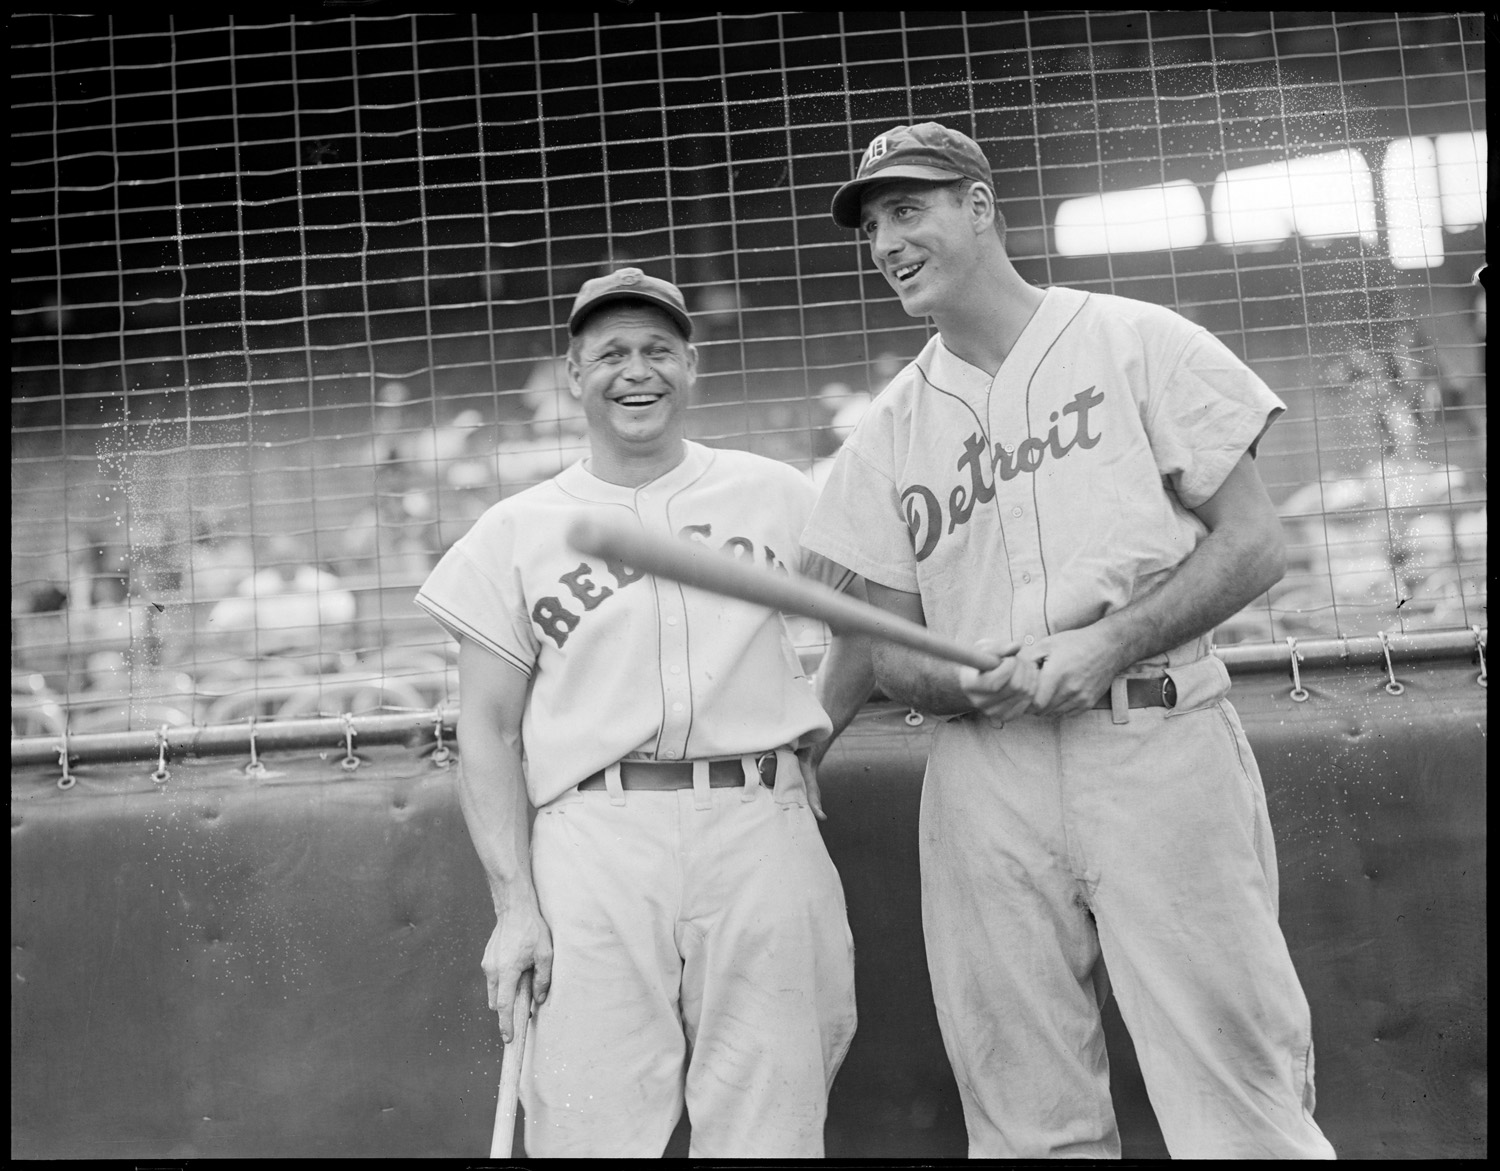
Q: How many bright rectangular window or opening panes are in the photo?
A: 4